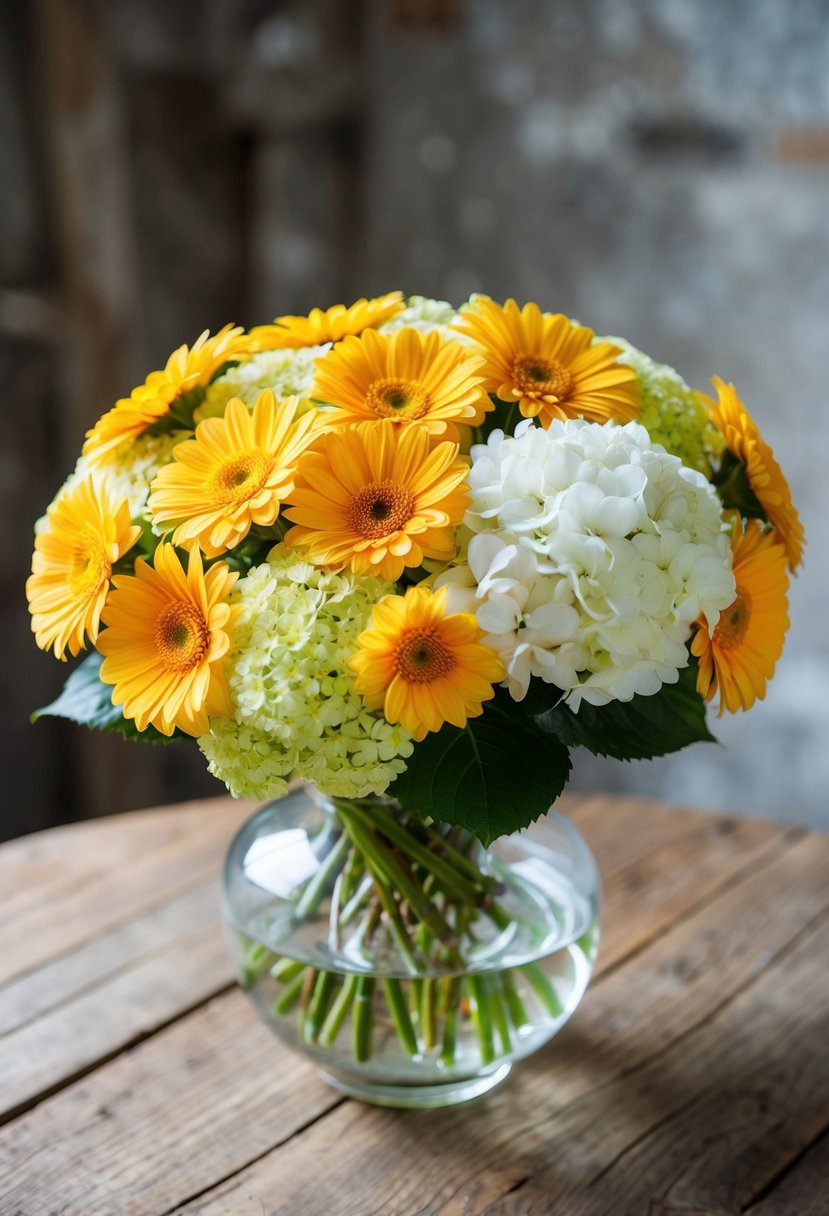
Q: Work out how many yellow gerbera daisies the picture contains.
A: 11